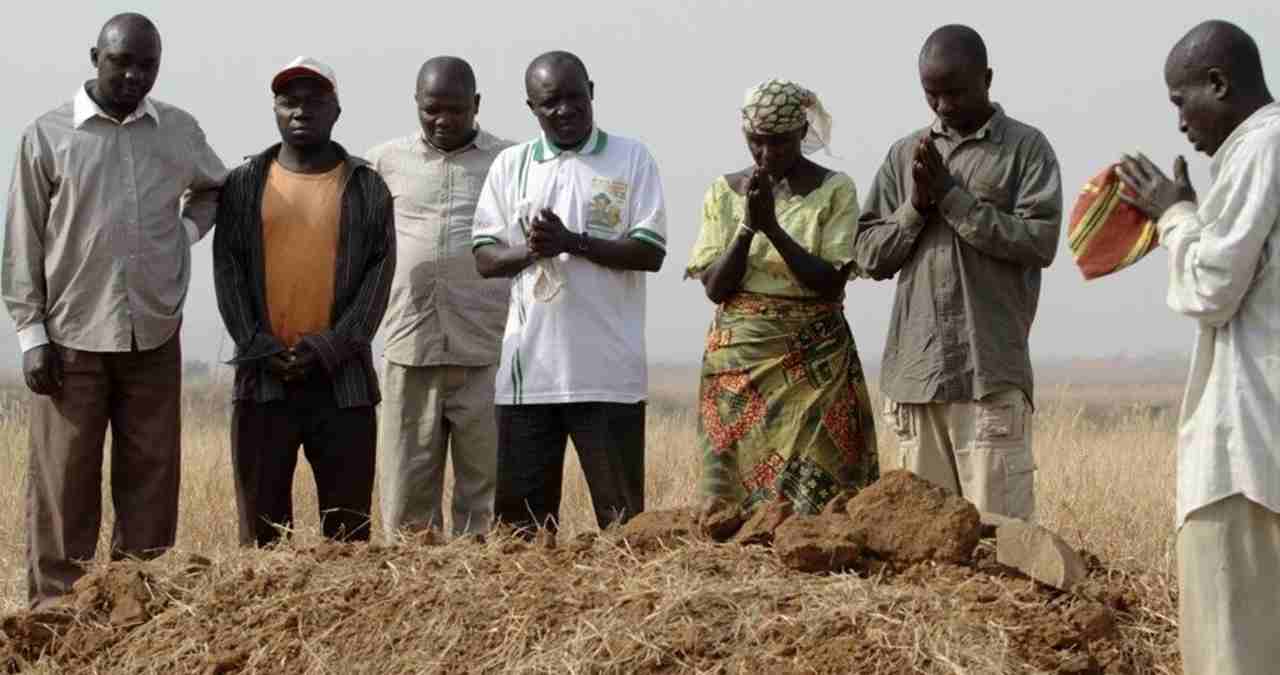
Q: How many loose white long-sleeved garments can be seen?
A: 1